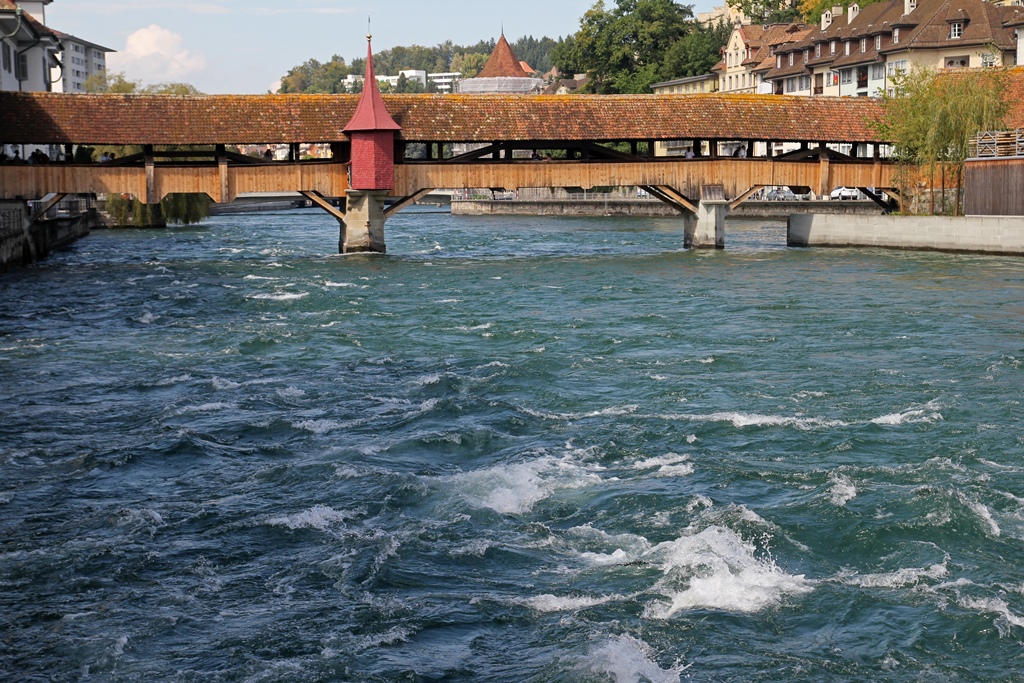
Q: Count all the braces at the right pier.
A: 3